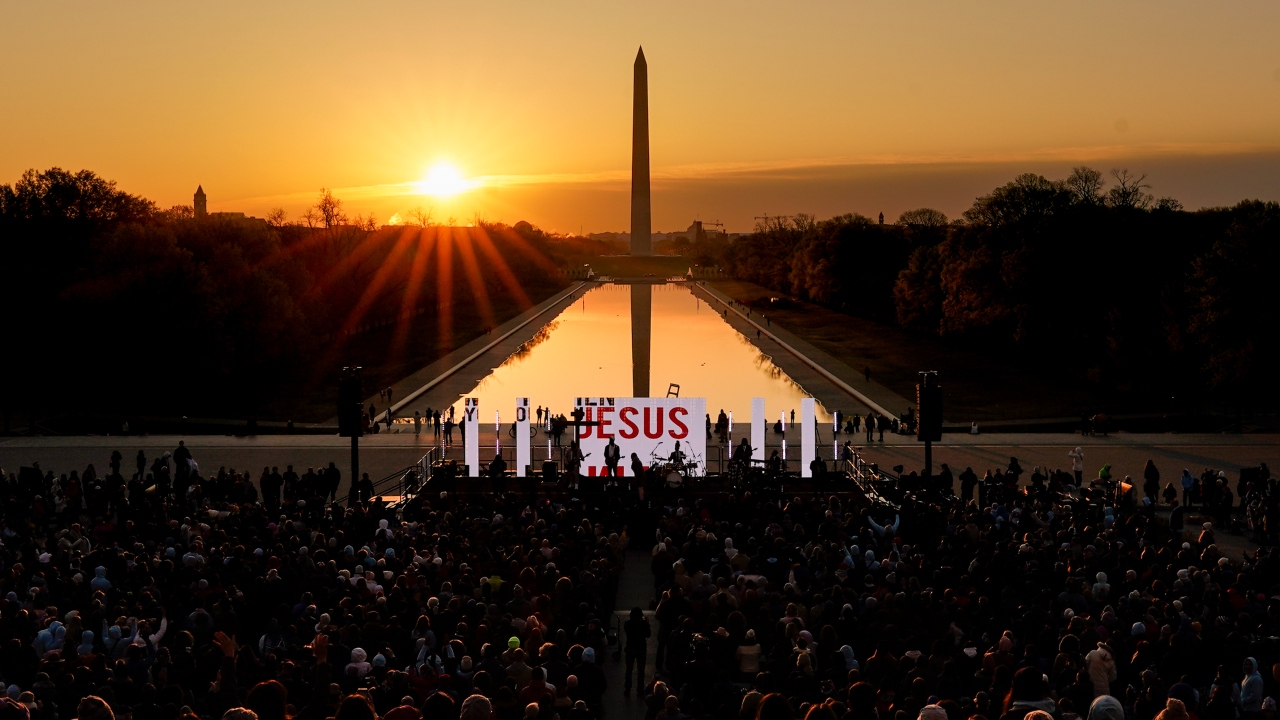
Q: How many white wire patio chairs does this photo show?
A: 0